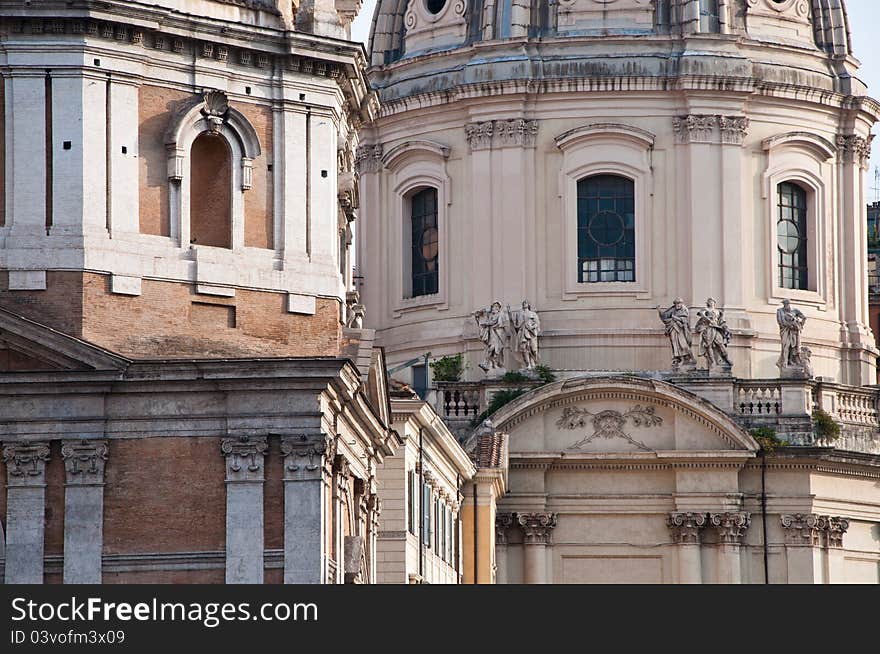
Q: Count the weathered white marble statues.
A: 5